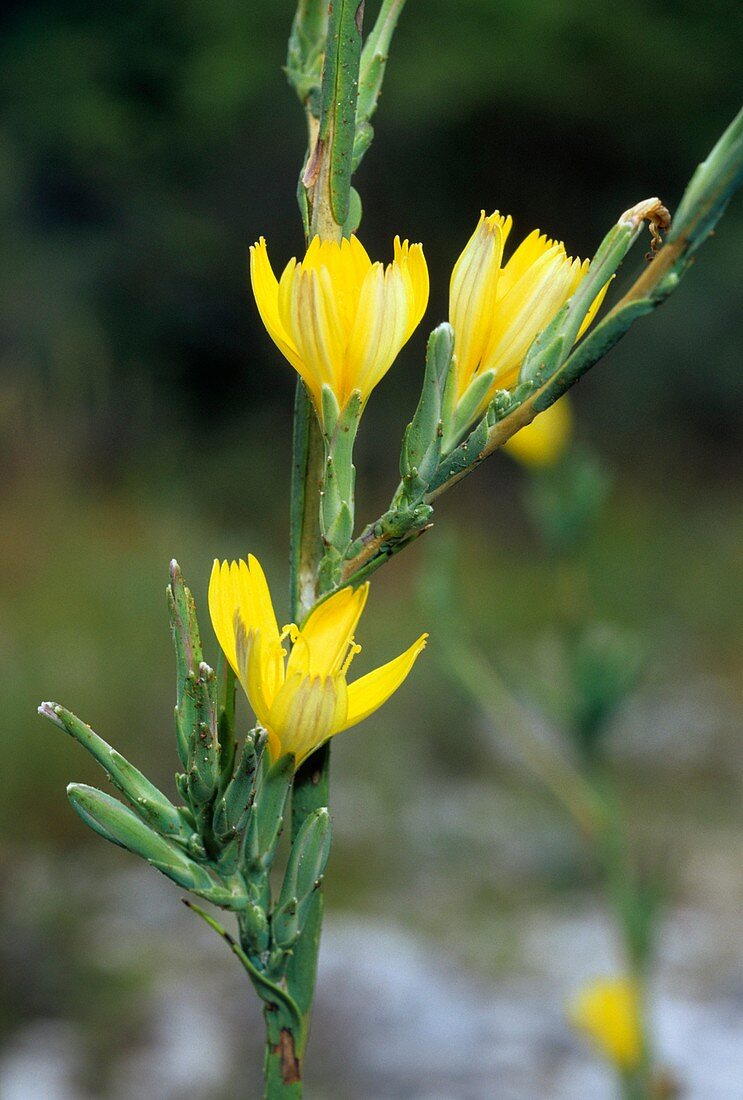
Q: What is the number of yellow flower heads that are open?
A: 3